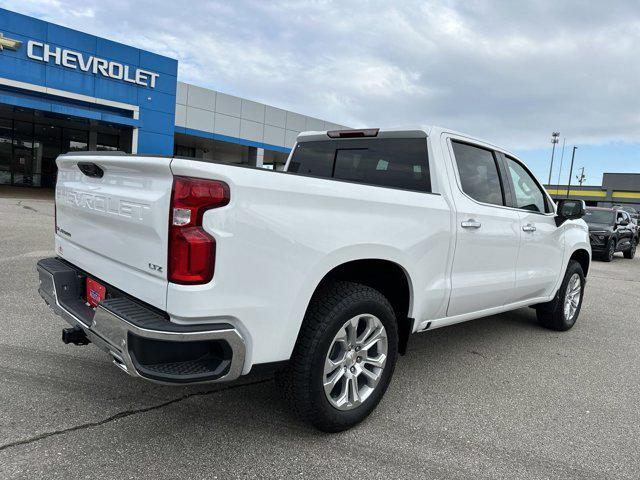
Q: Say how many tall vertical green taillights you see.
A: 0